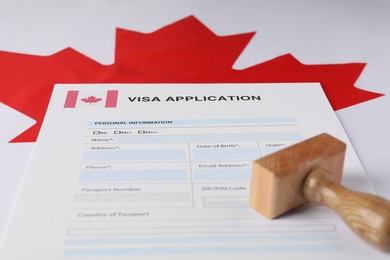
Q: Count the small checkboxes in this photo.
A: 3